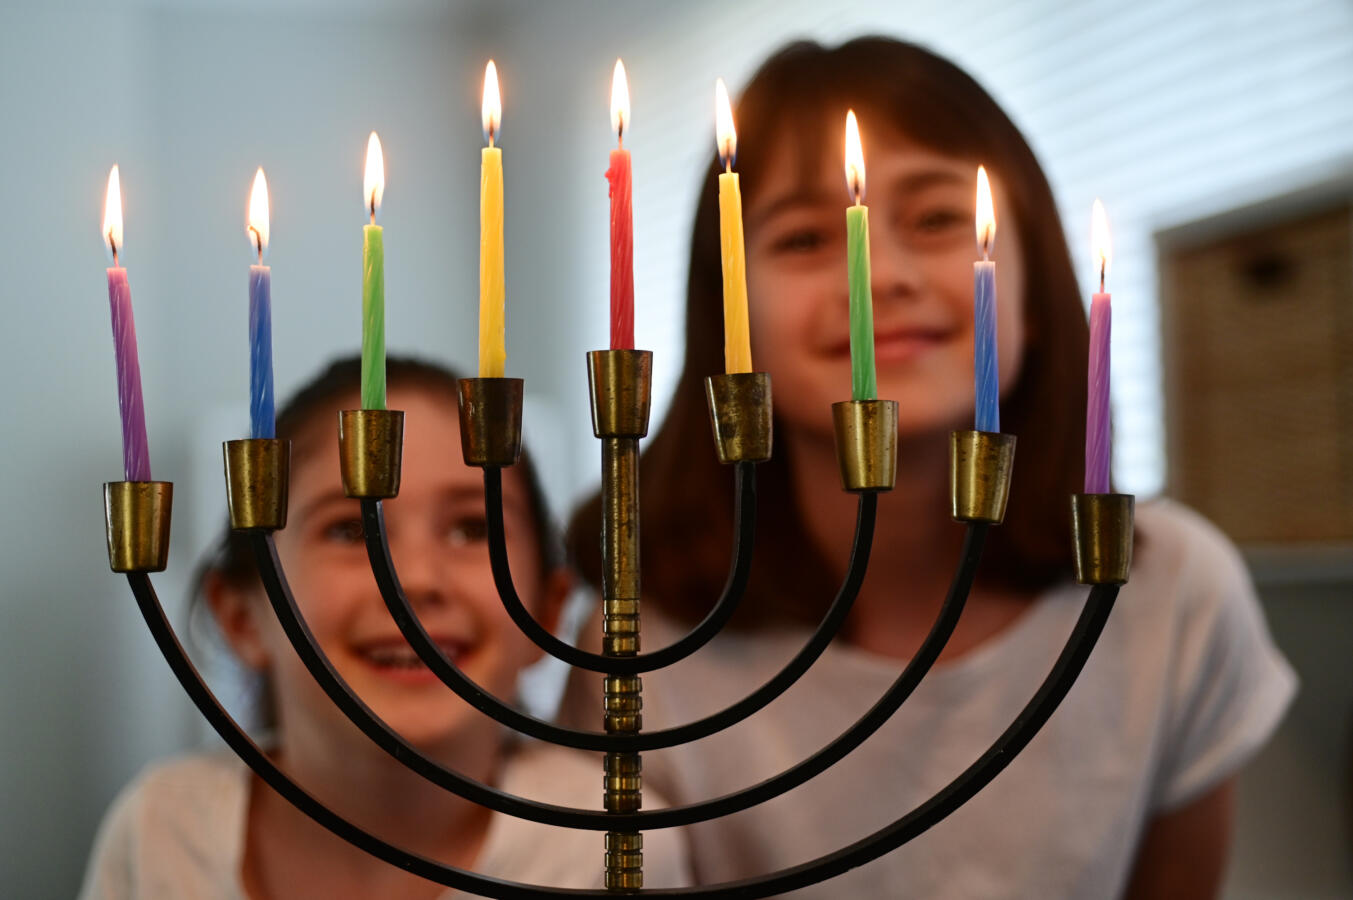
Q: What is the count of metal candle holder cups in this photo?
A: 9